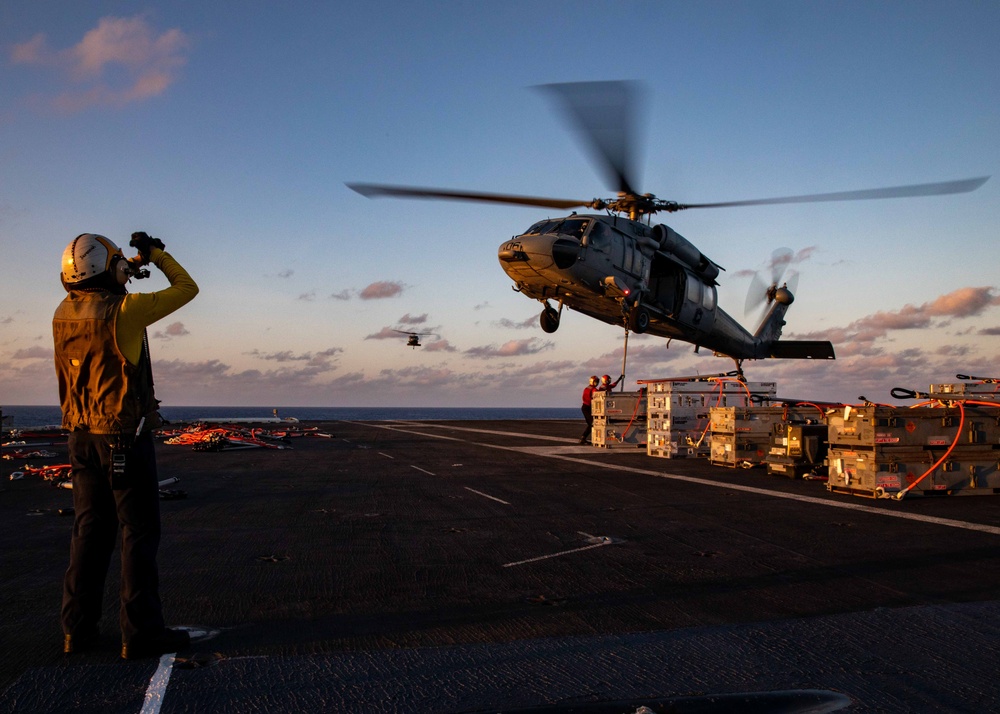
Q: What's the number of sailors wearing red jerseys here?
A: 2